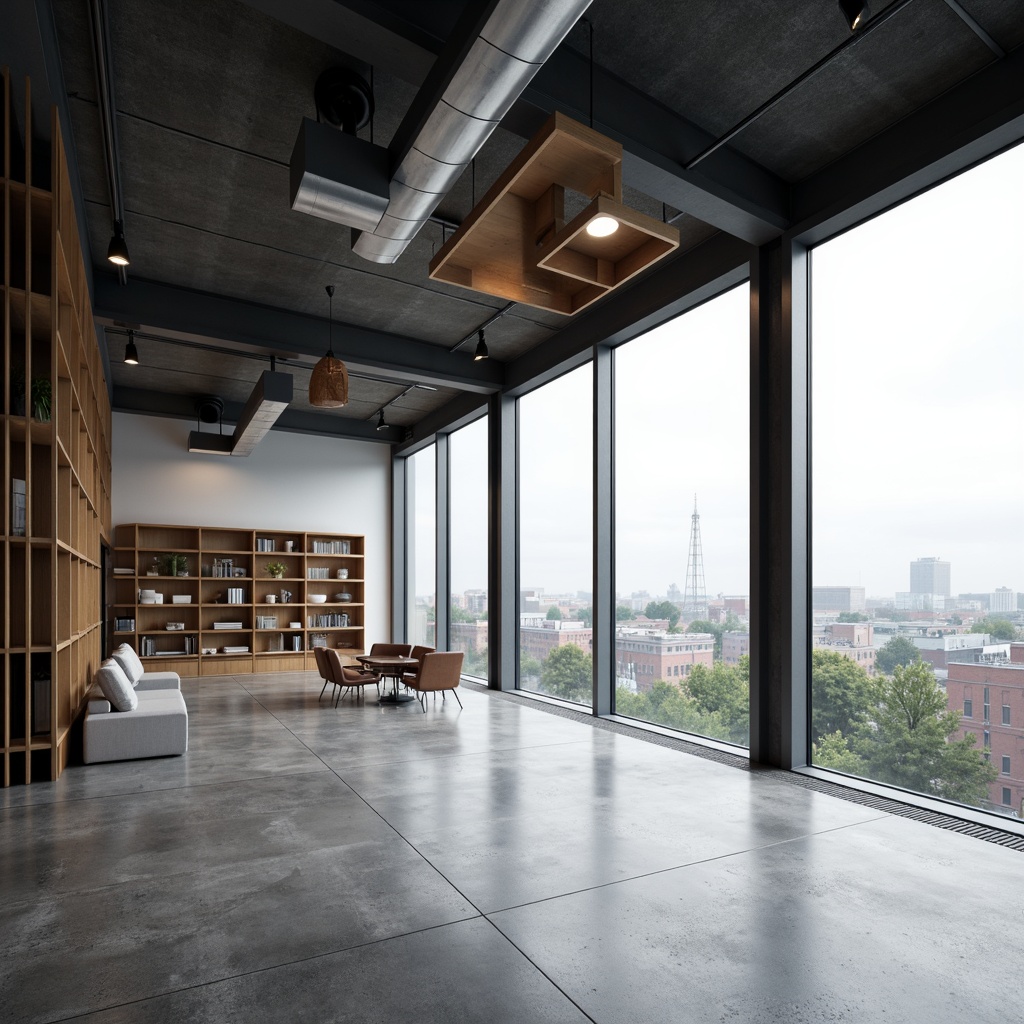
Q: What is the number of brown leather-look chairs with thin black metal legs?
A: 5